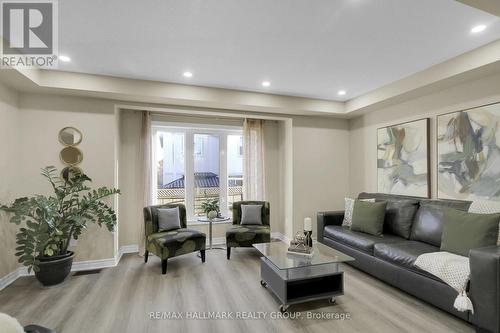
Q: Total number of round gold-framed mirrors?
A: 3